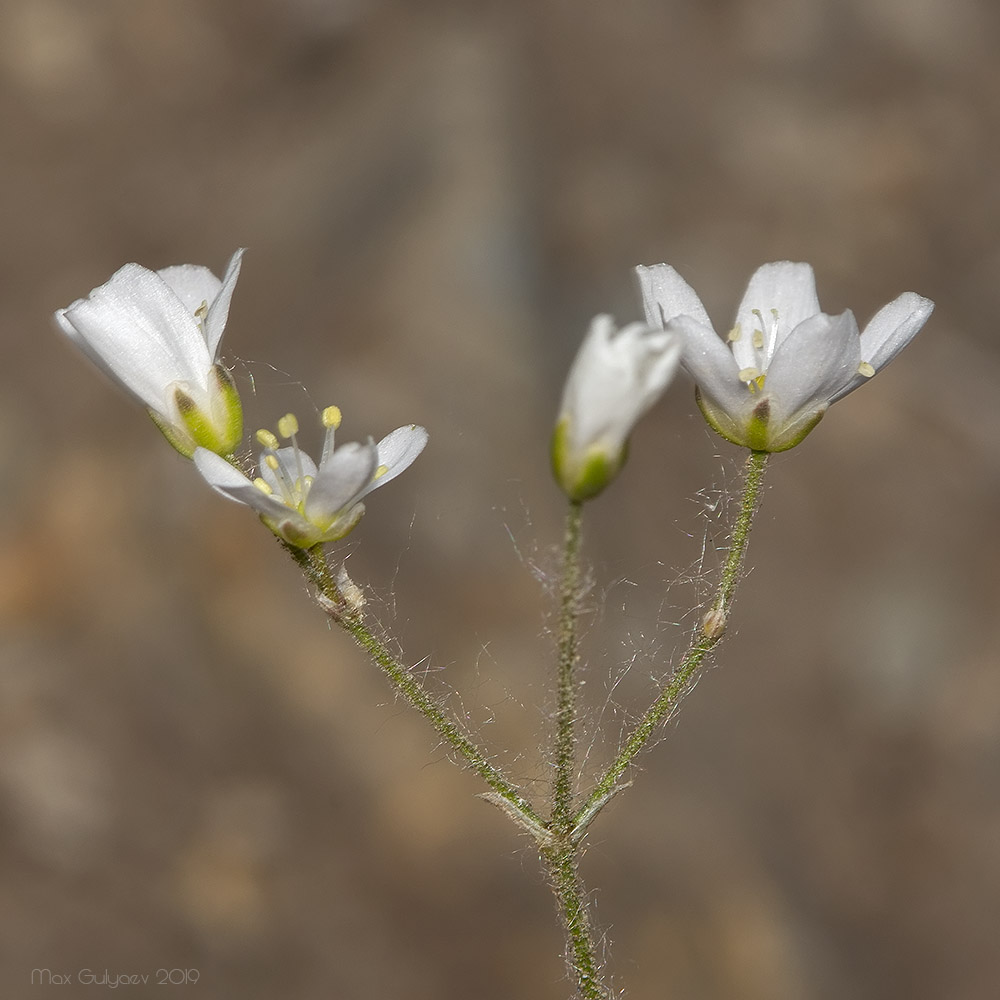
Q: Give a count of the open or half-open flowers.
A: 3